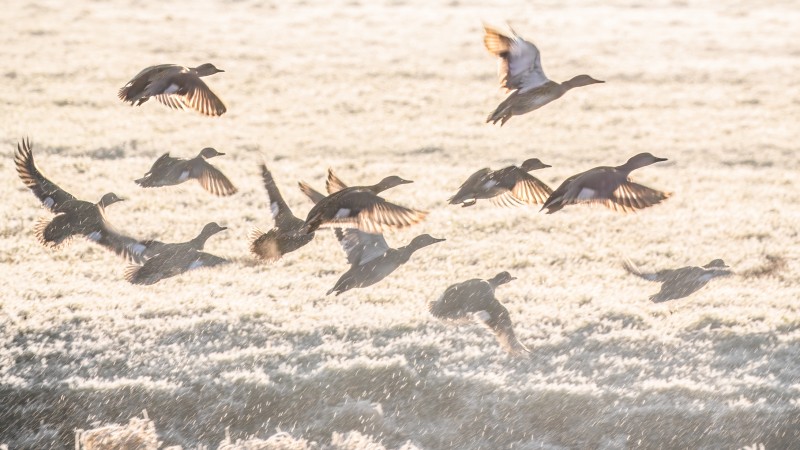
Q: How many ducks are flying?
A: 12